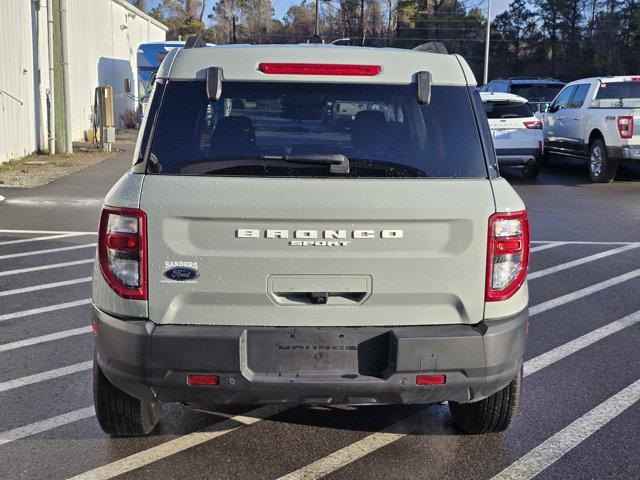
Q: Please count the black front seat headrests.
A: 2